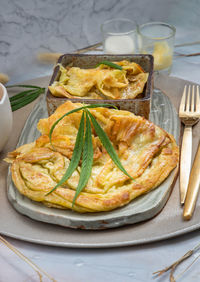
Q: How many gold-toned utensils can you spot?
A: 2